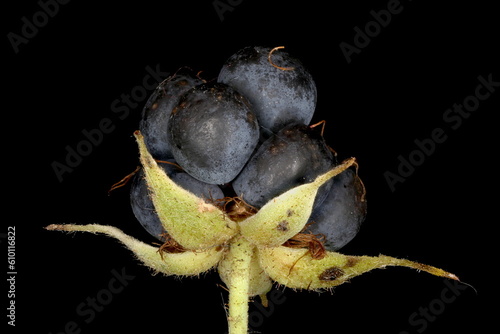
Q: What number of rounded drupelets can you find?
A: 6